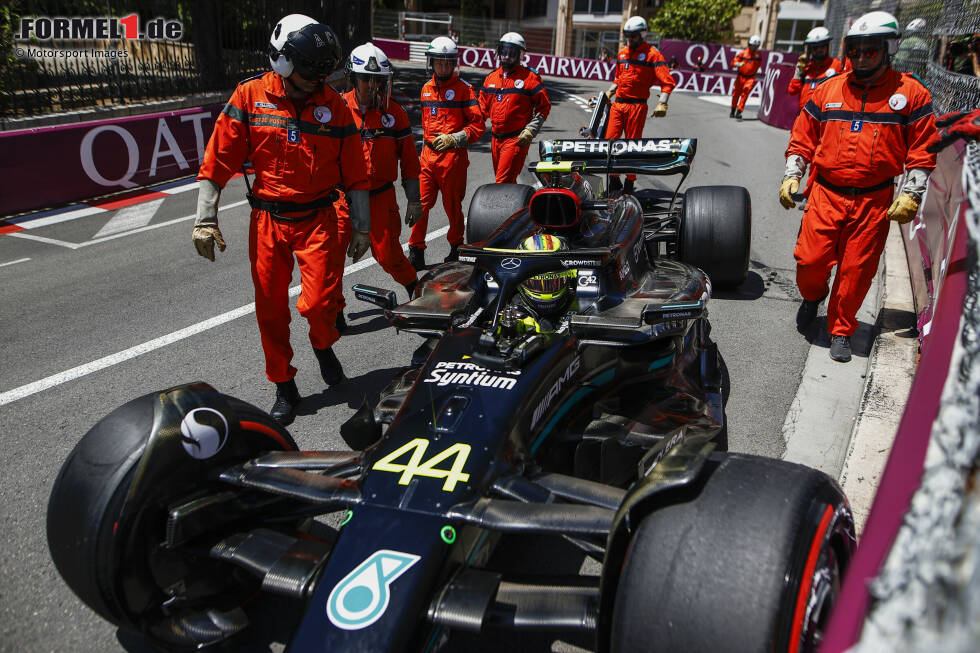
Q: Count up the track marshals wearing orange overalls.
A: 8